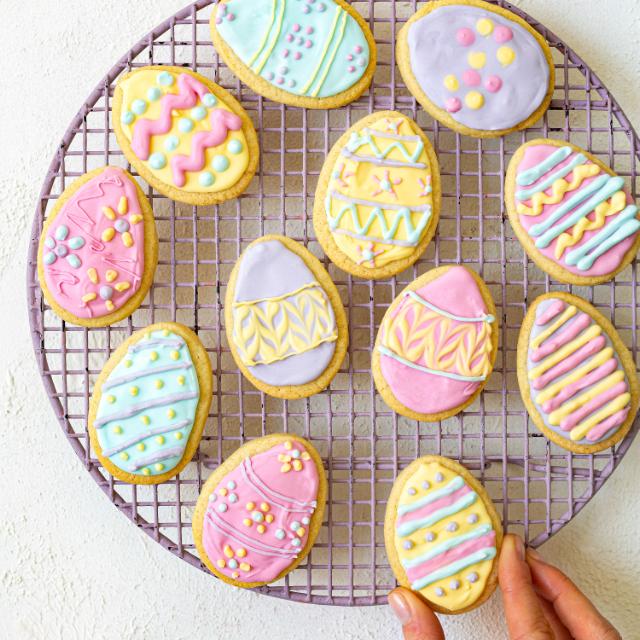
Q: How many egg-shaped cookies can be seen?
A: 12